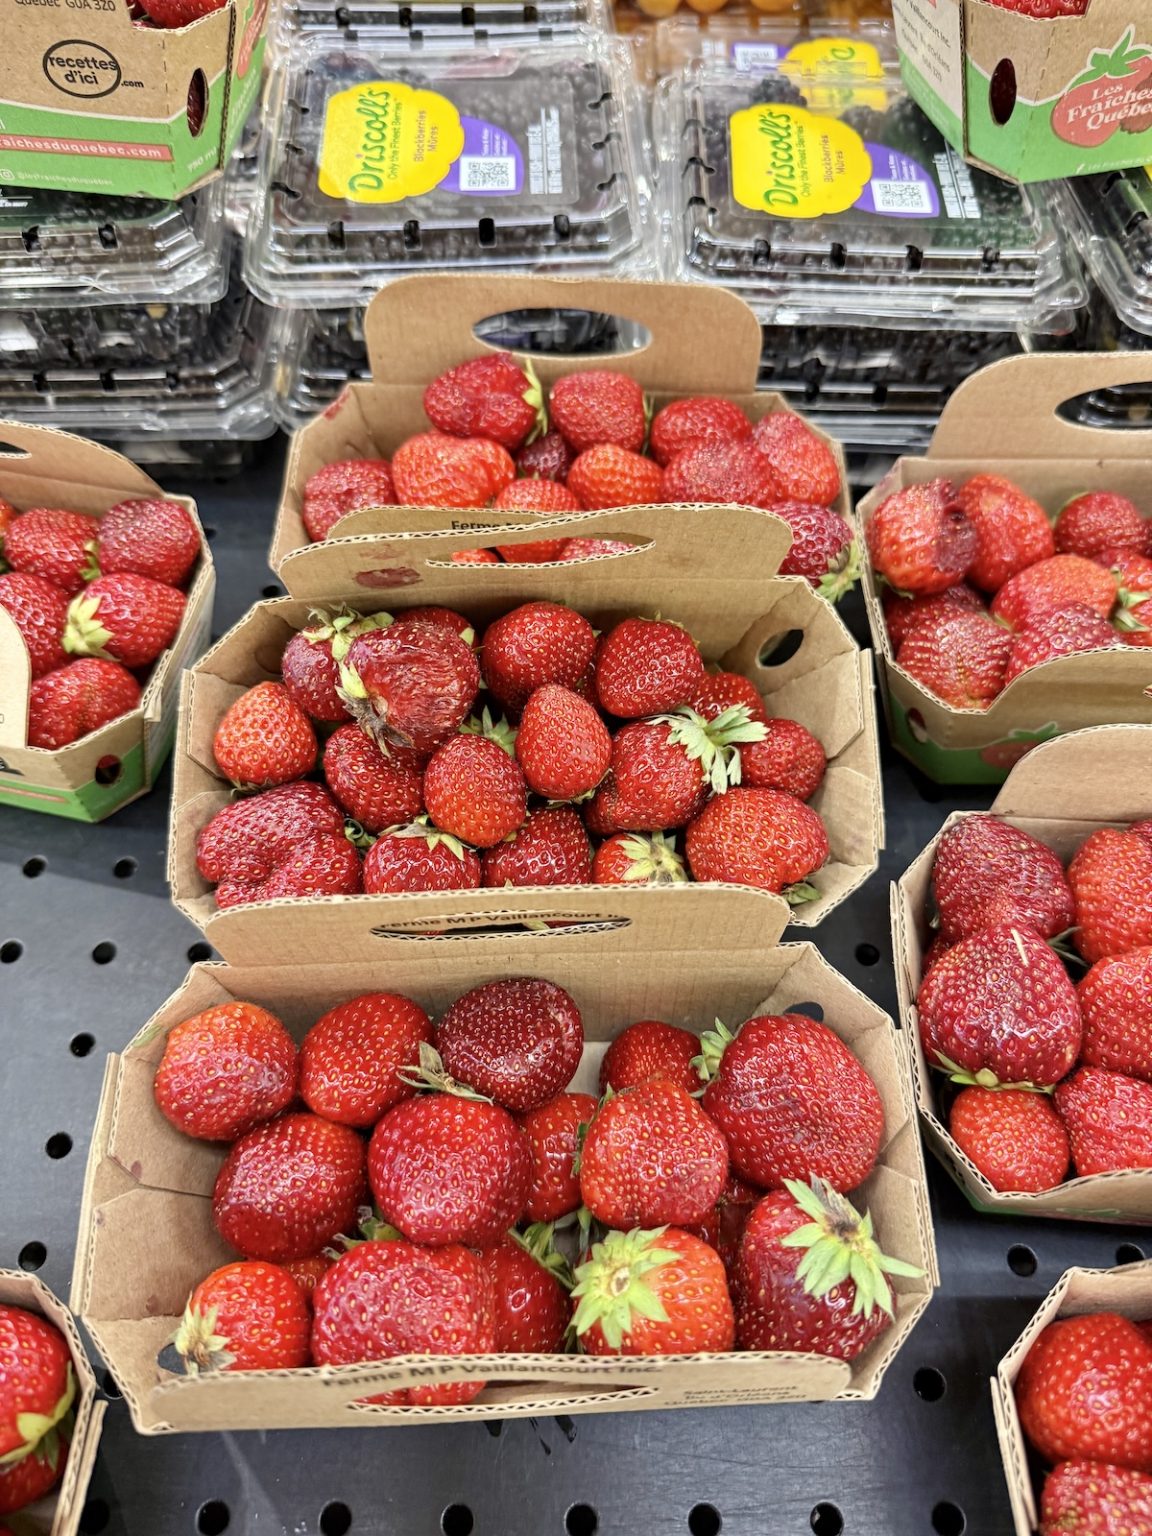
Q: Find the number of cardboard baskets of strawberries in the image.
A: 10